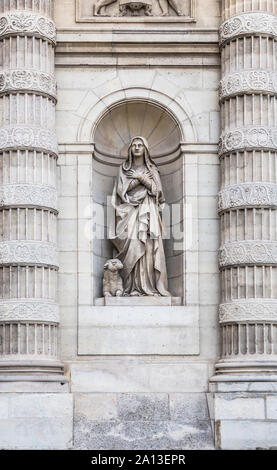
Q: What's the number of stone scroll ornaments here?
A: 12